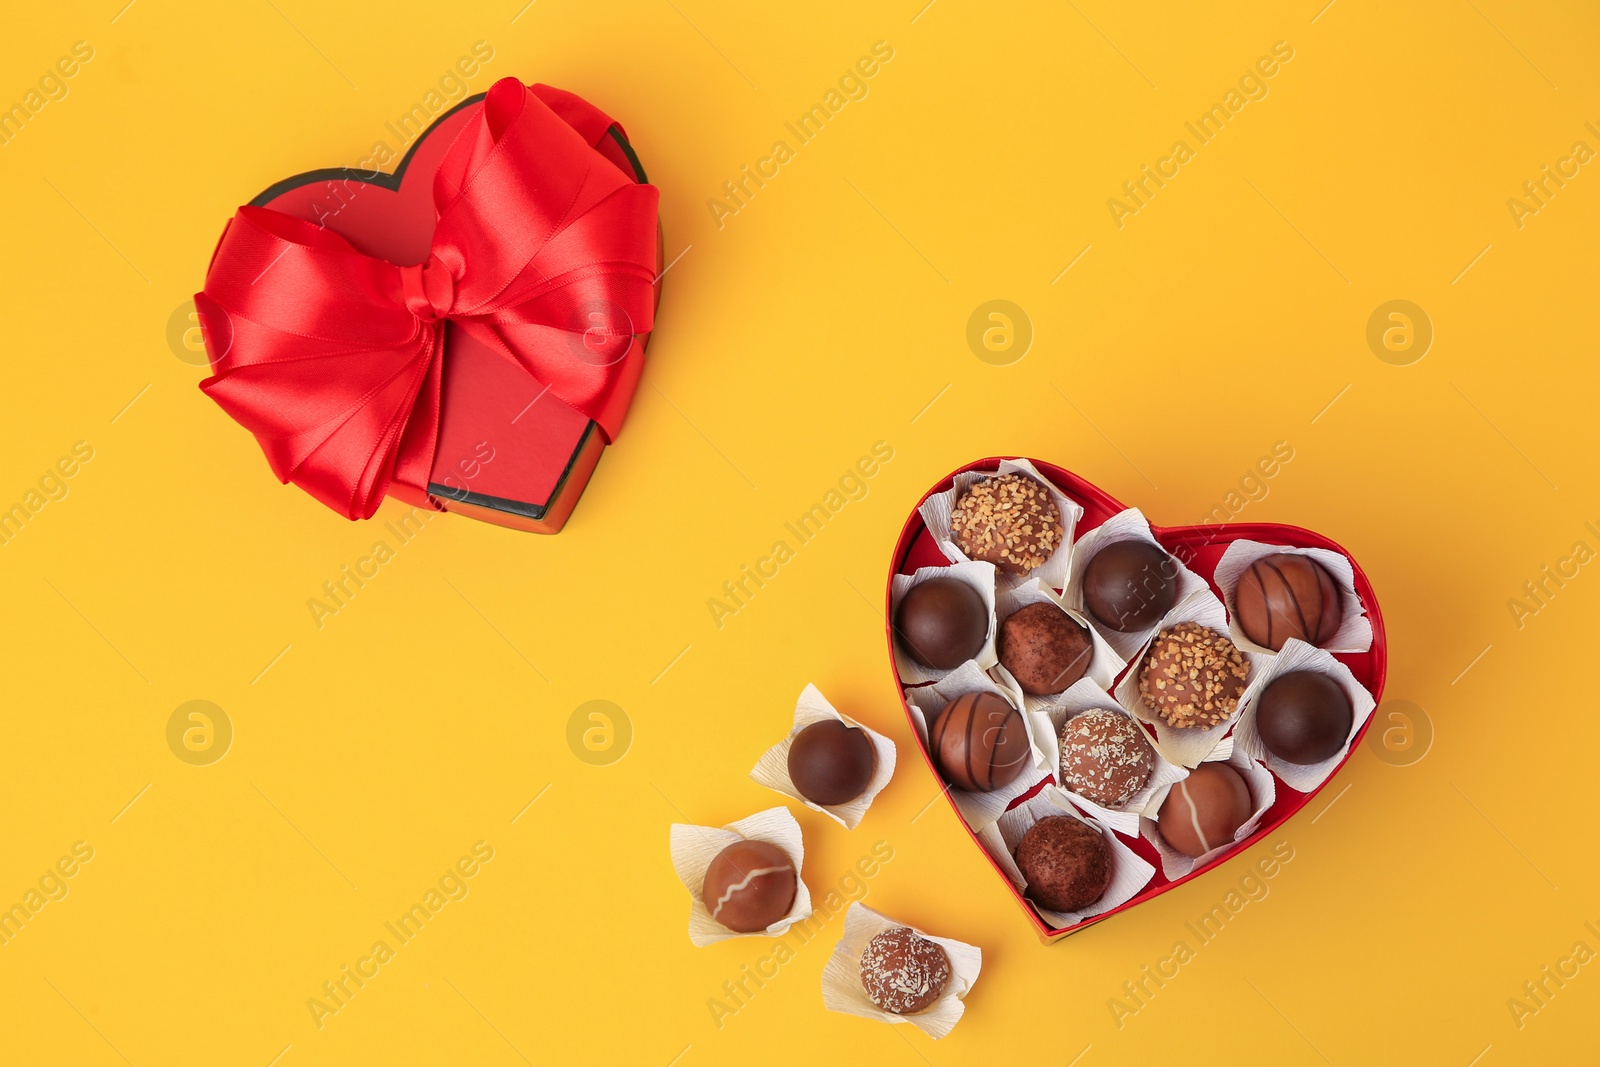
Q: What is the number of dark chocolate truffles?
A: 4